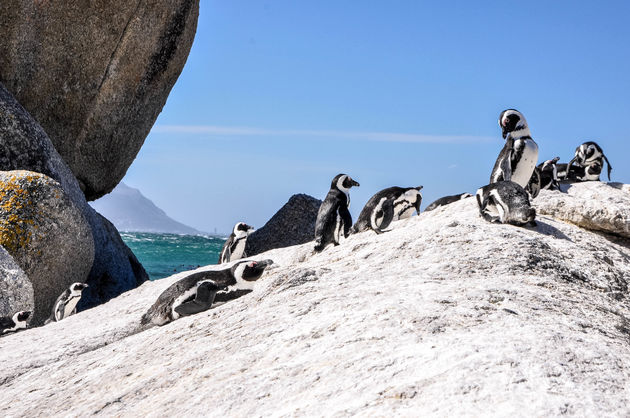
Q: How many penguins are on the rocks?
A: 12